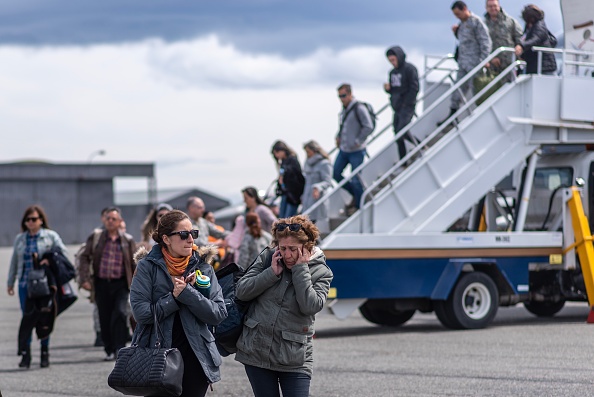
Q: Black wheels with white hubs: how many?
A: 1